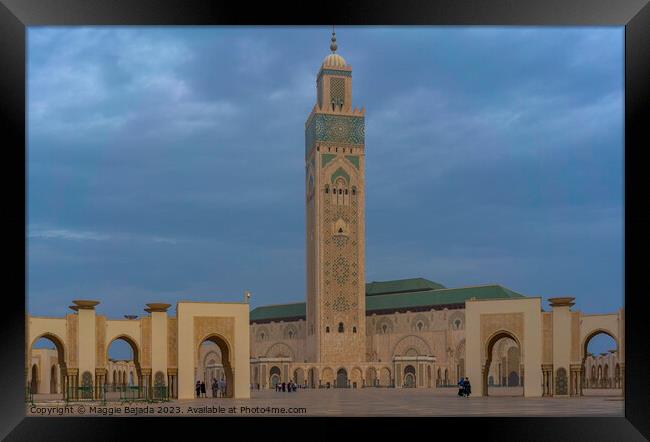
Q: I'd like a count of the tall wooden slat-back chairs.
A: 0